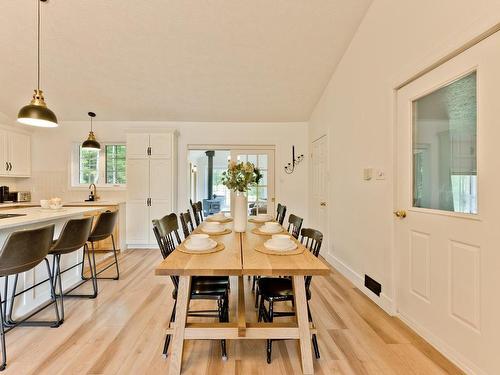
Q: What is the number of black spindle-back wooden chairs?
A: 6